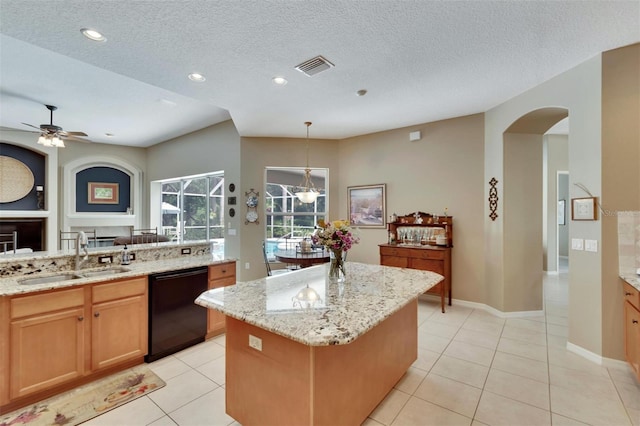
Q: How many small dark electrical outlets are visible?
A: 3